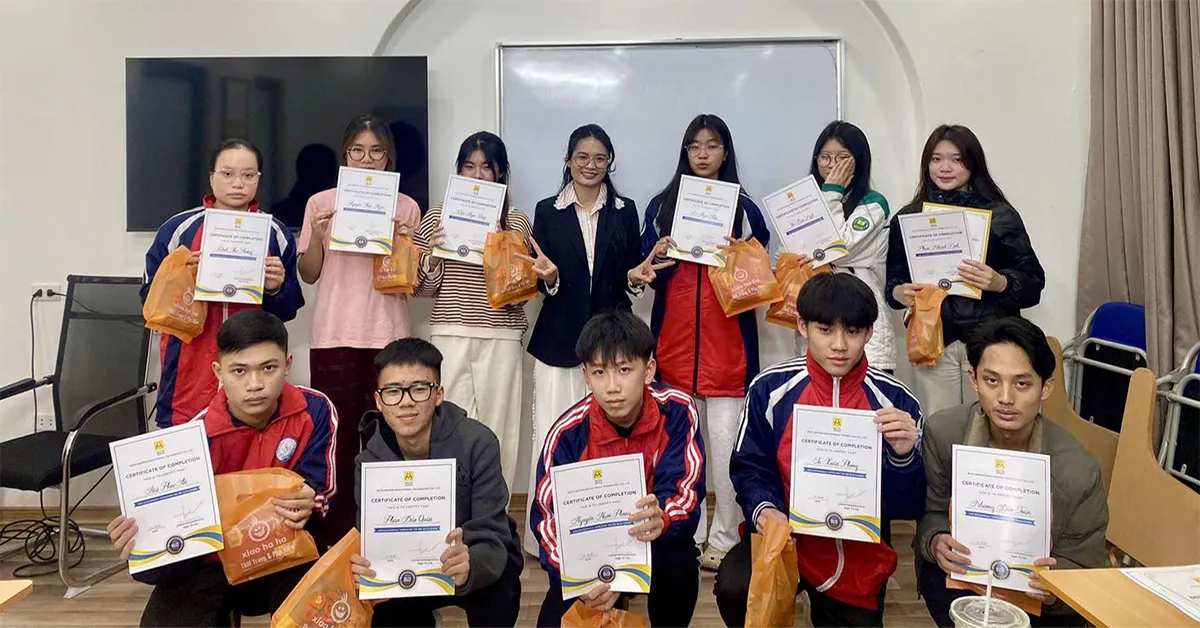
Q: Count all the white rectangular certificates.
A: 11